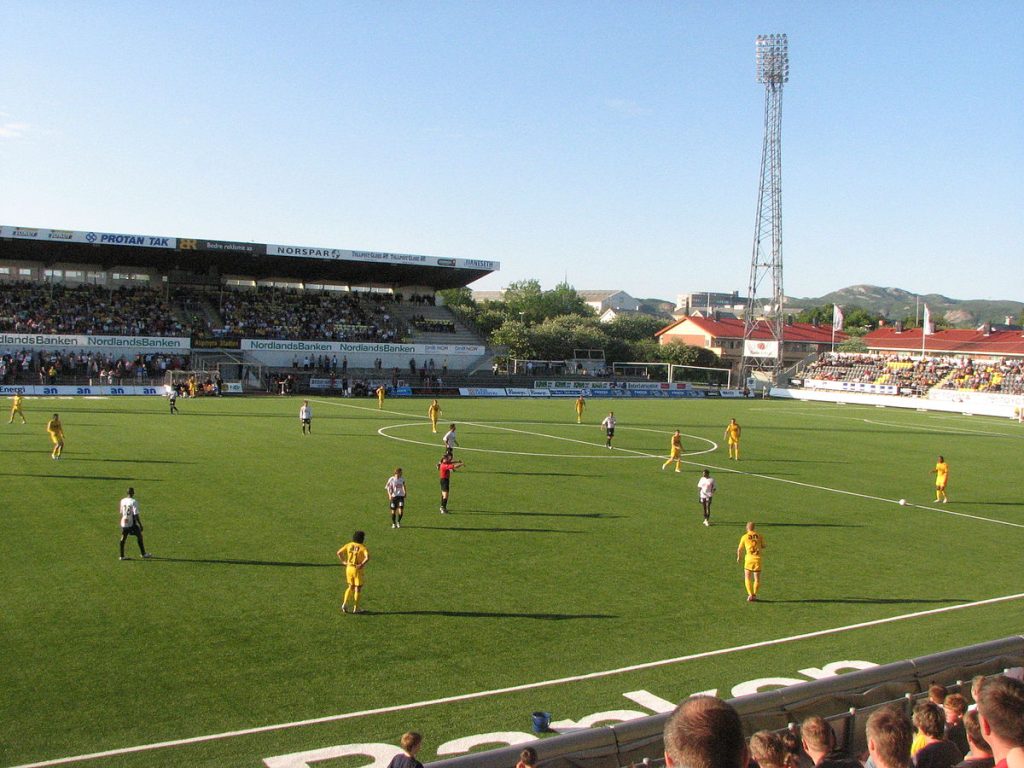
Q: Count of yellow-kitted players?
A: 10